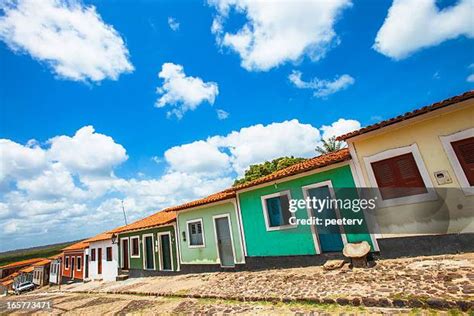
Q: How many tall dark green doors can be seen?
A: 2